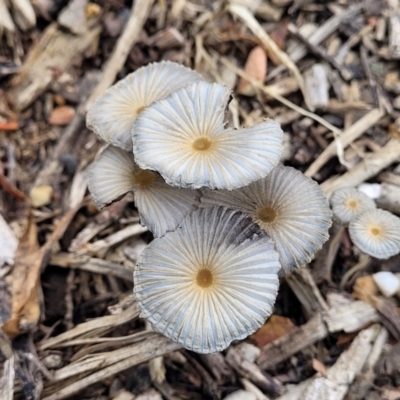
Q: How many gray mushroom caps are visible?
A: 7